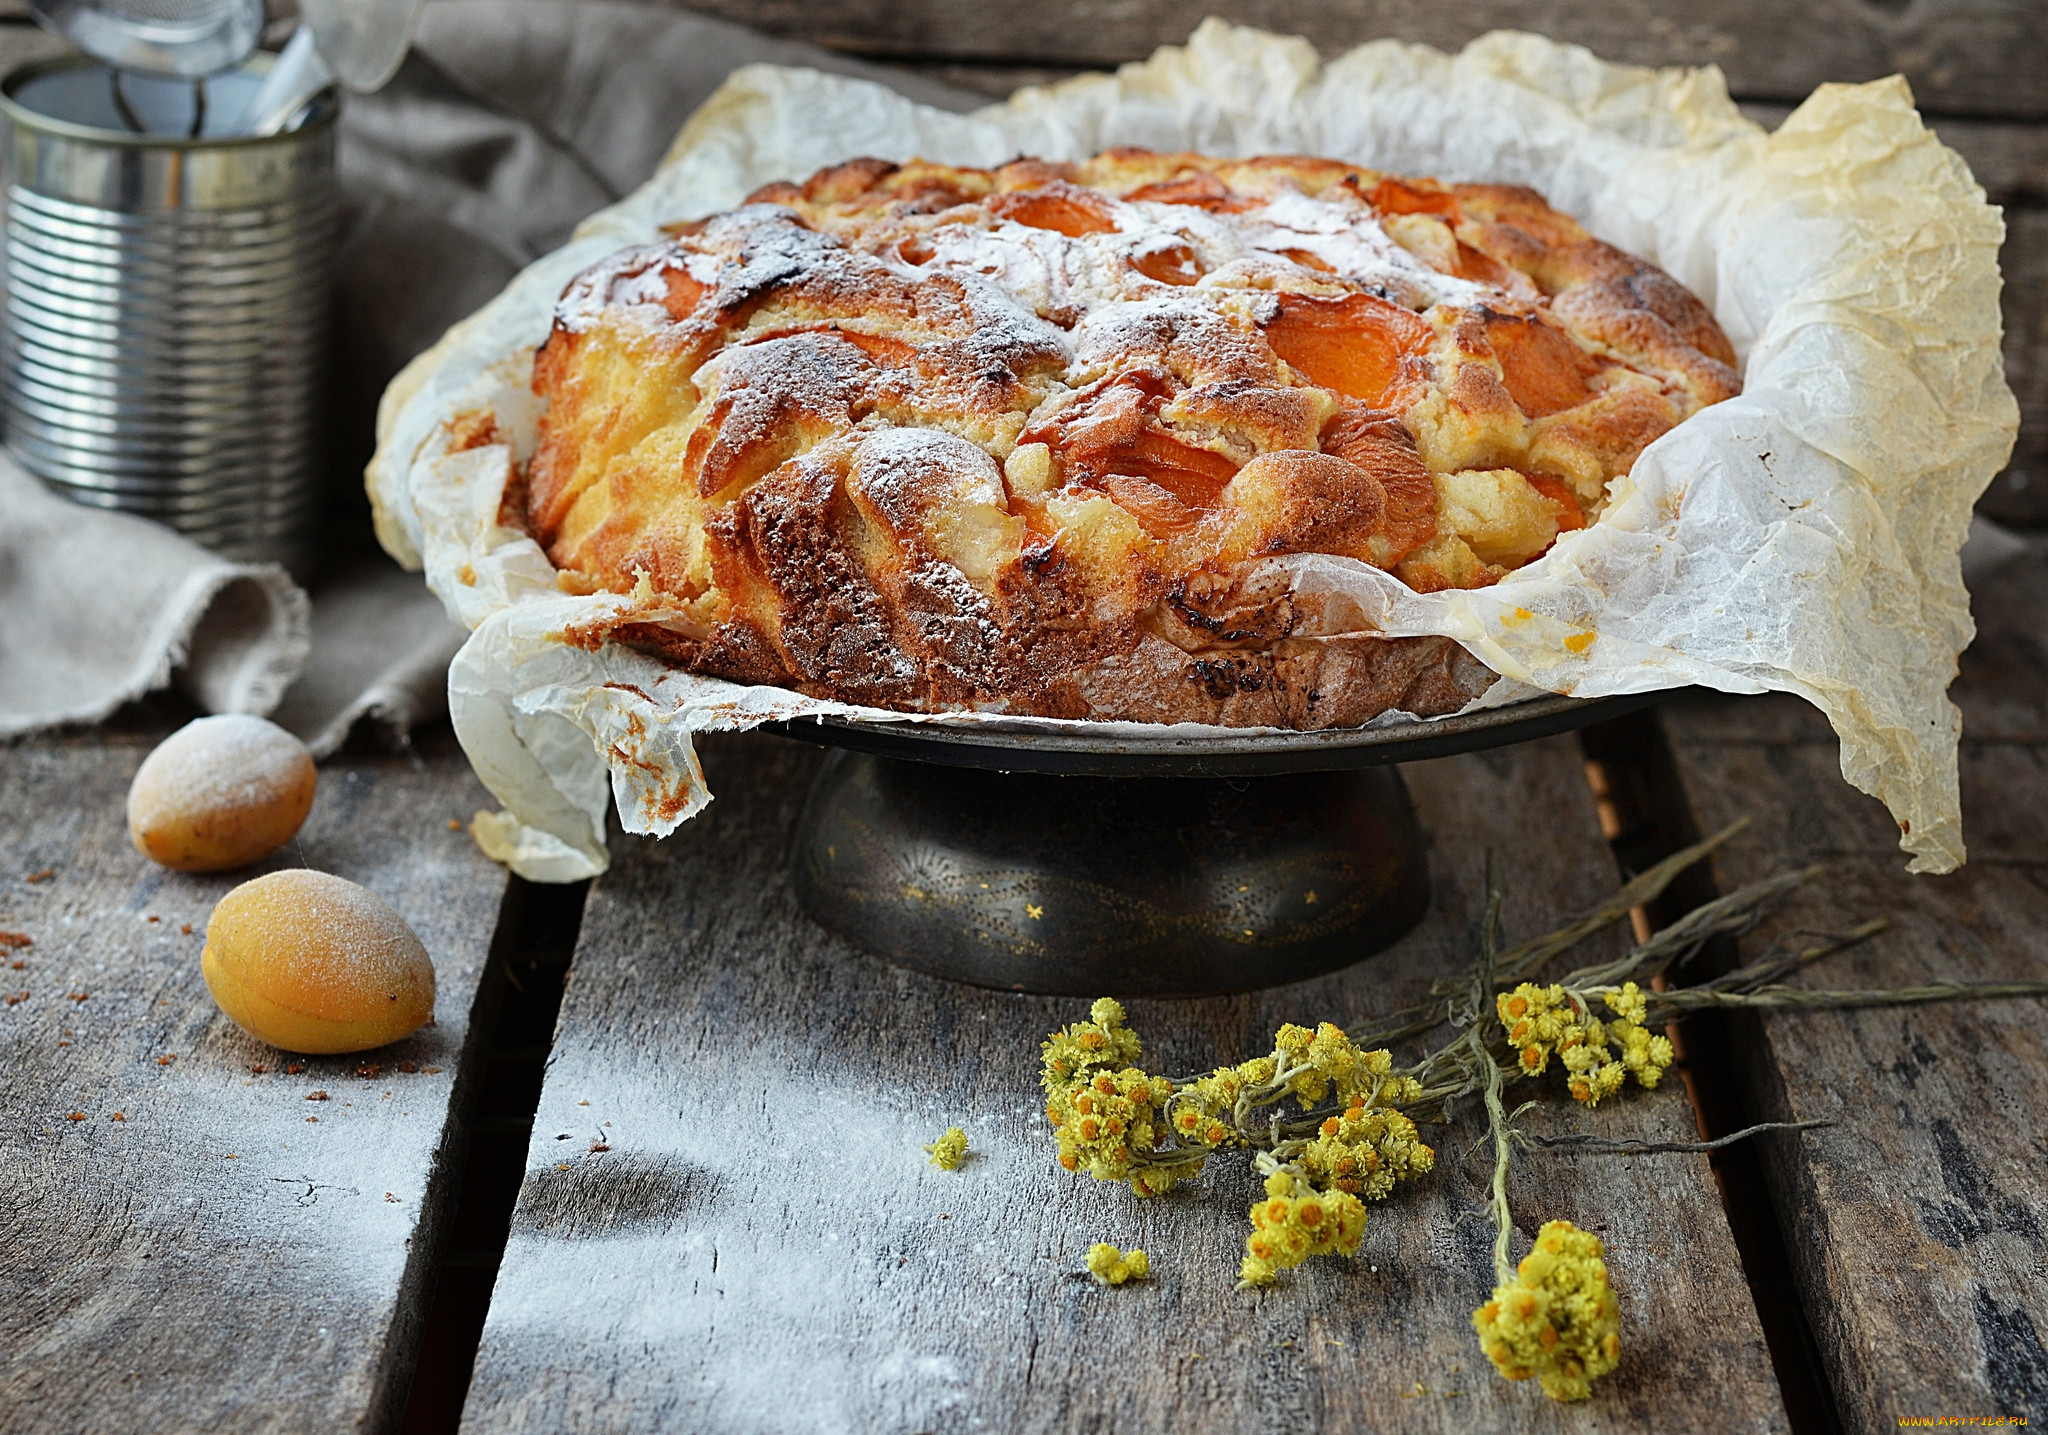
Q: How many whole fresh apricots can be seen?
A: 2